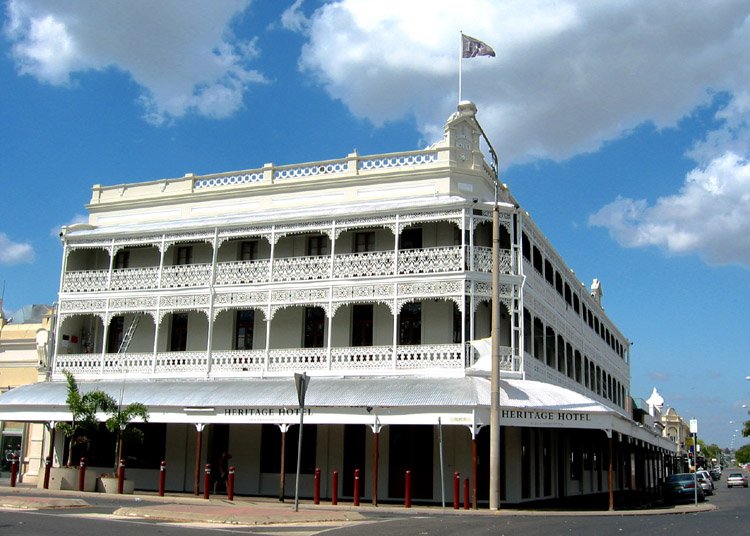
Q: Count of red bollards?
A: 13